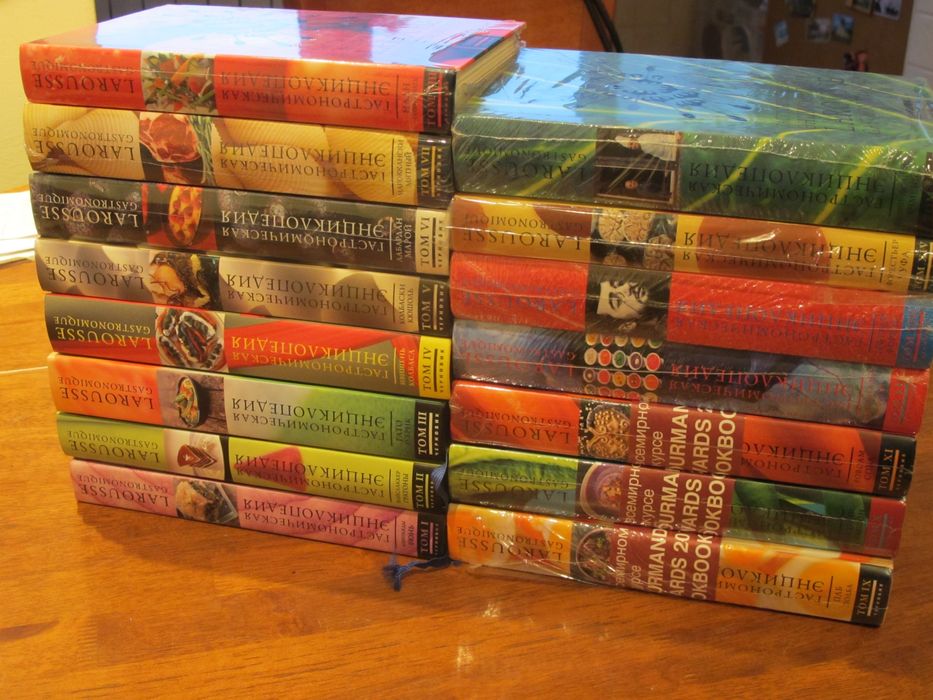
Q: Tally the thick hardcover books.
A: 15